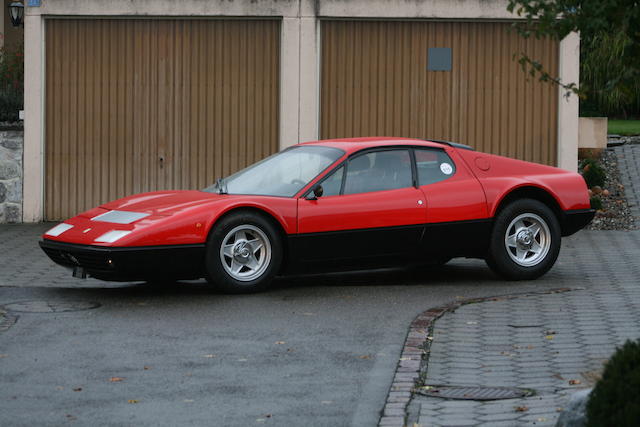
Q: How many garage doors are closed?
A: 2